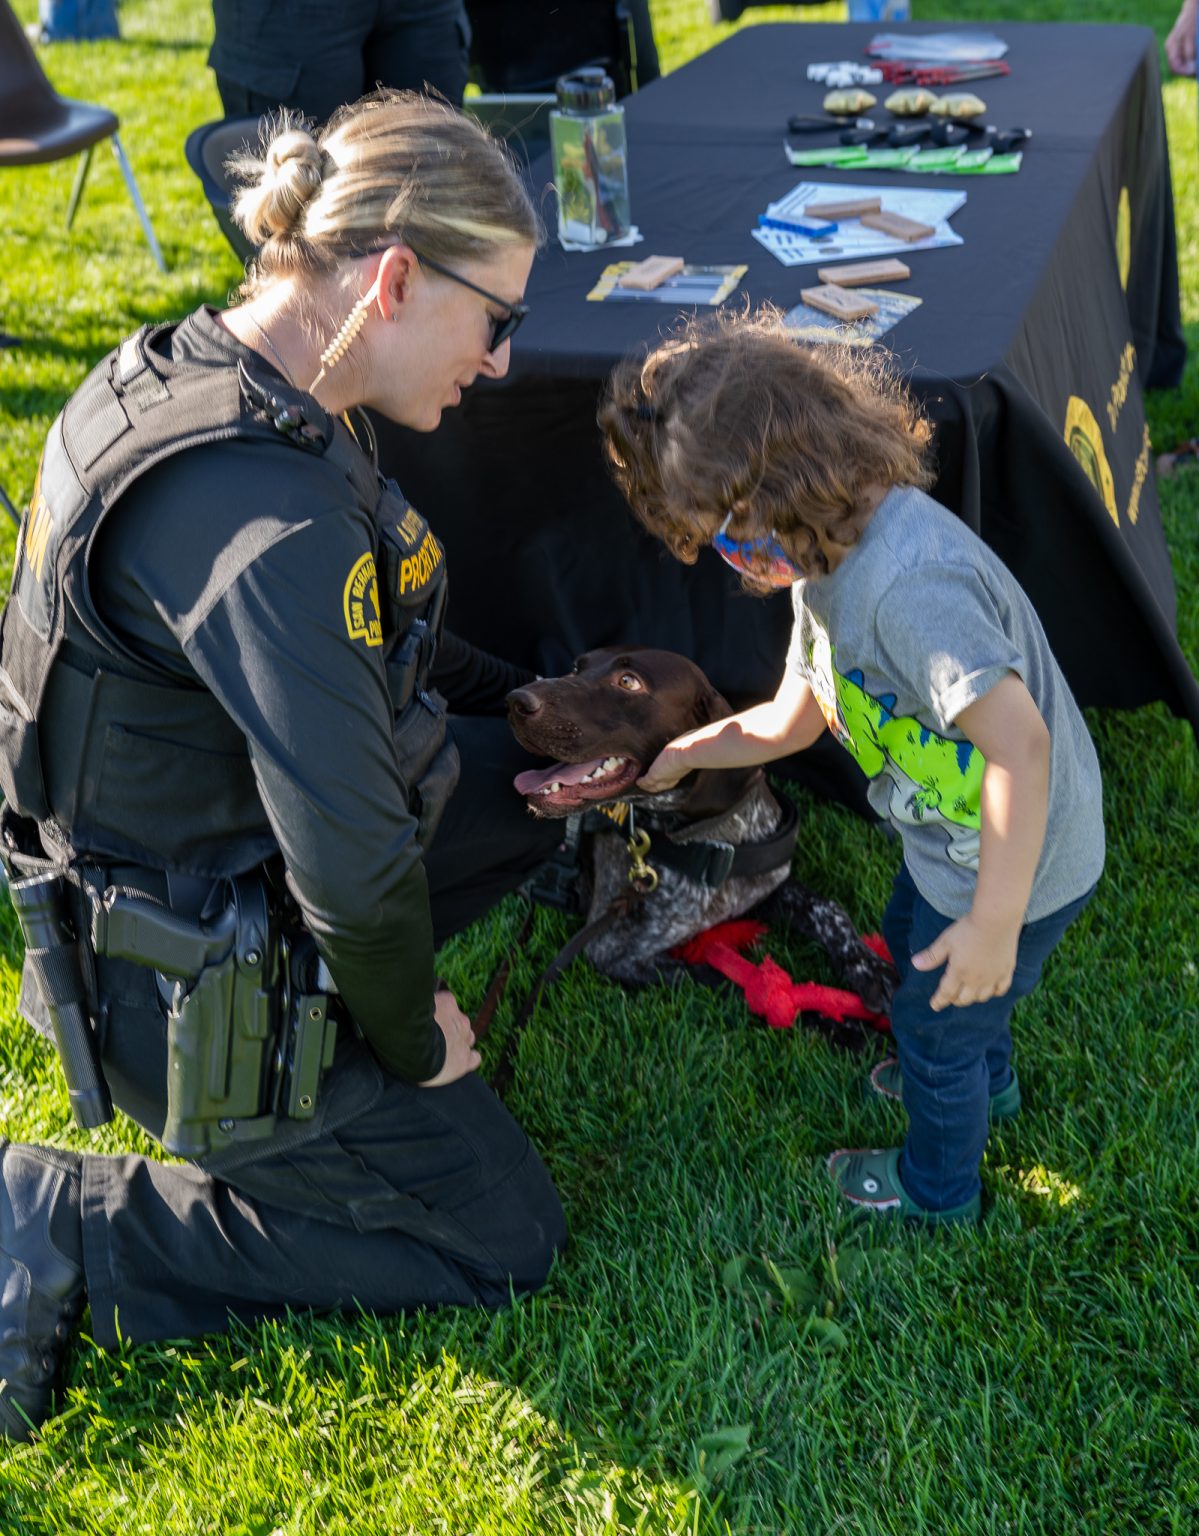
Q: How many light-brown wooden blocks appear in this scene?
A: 5